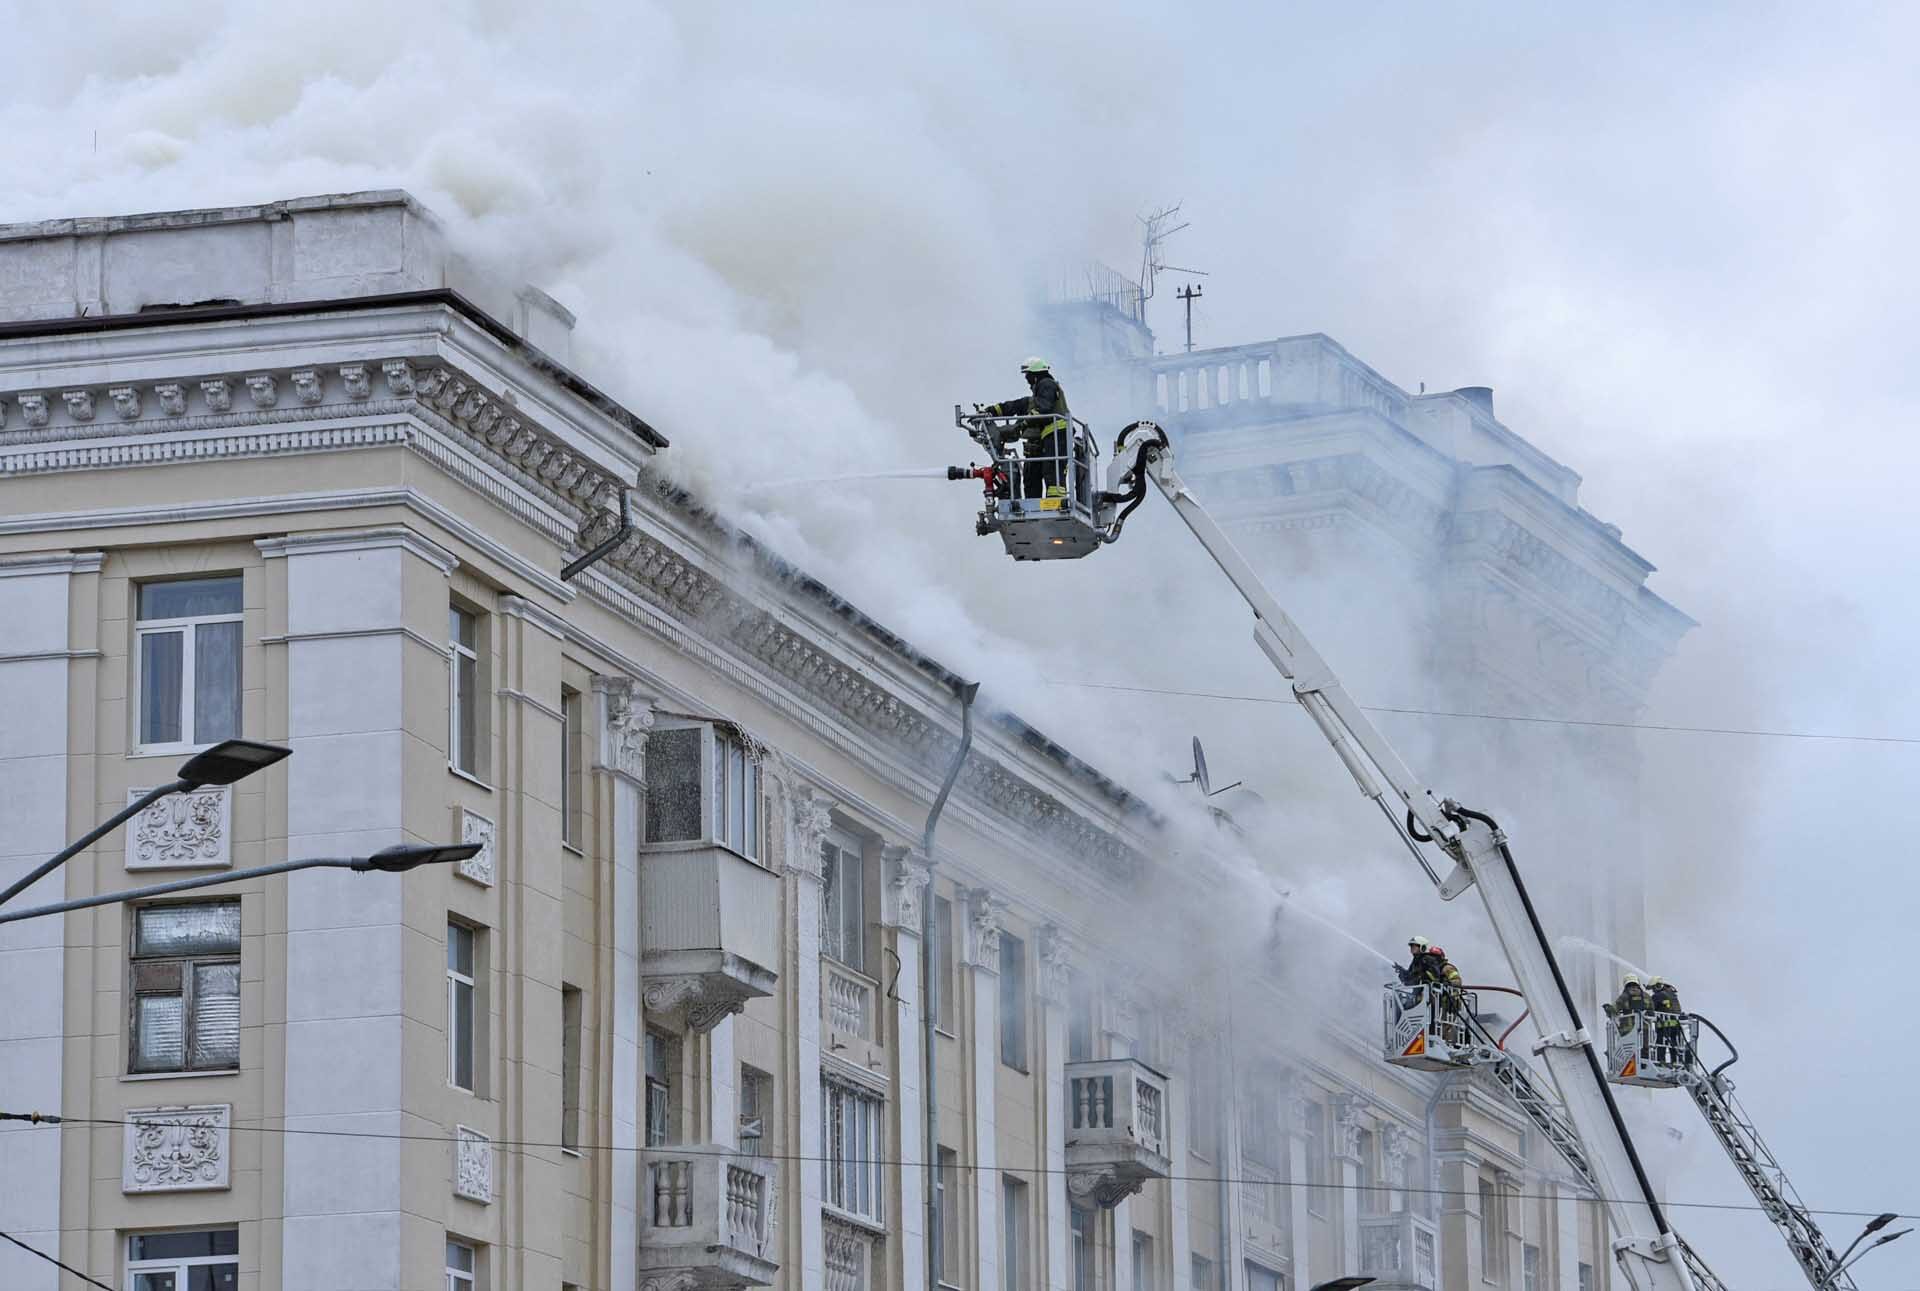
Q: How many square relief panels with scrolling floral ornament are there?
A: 4